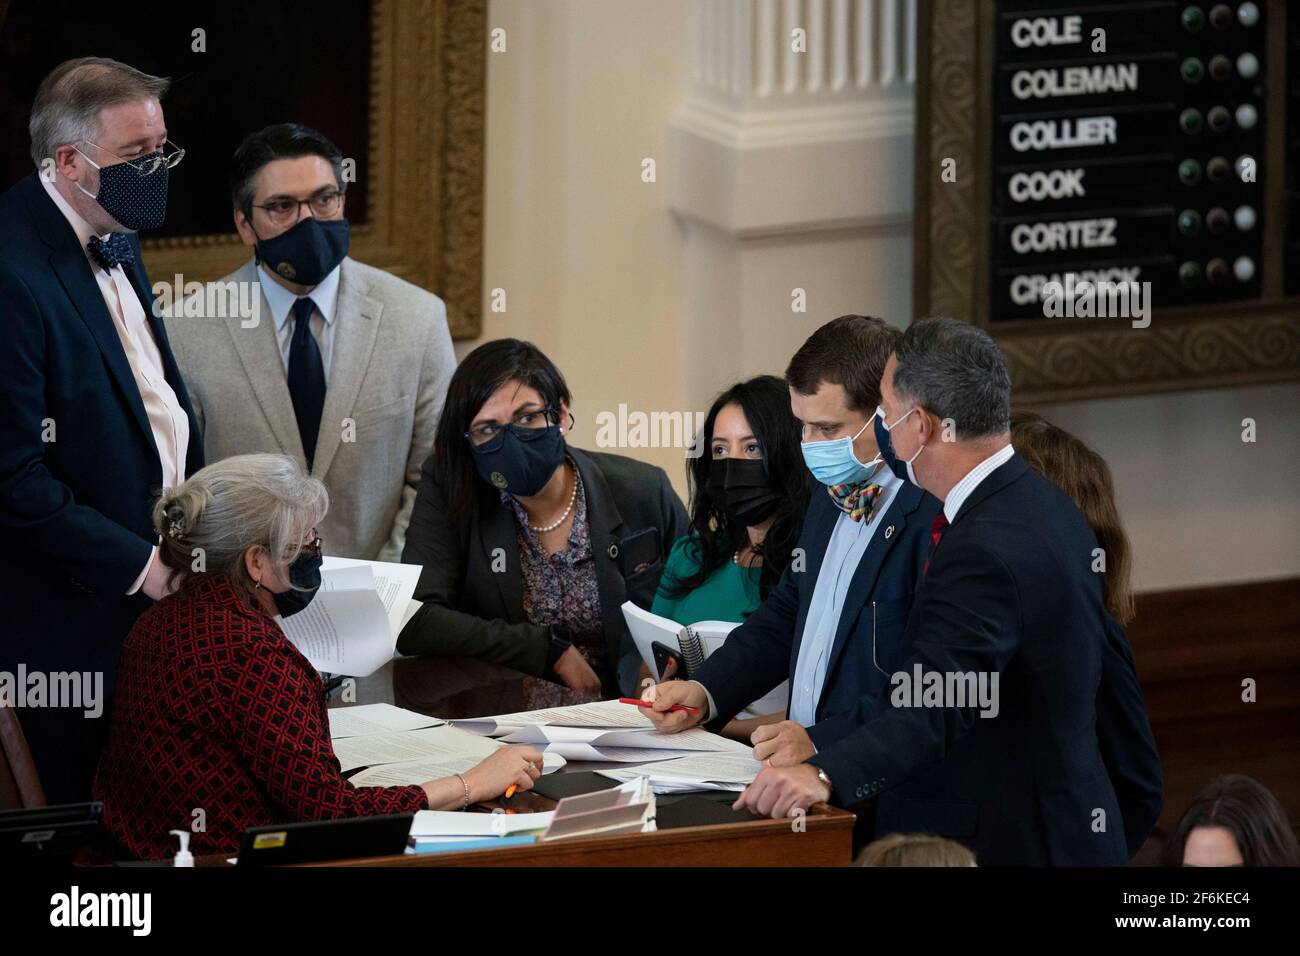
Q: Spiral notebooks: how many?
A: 1